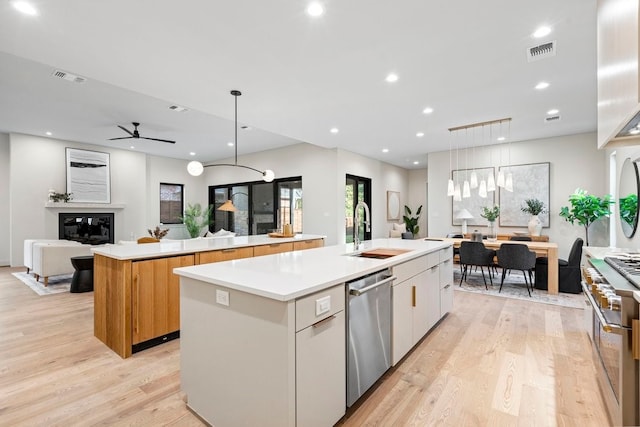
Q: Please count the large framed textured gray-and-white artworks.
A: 2